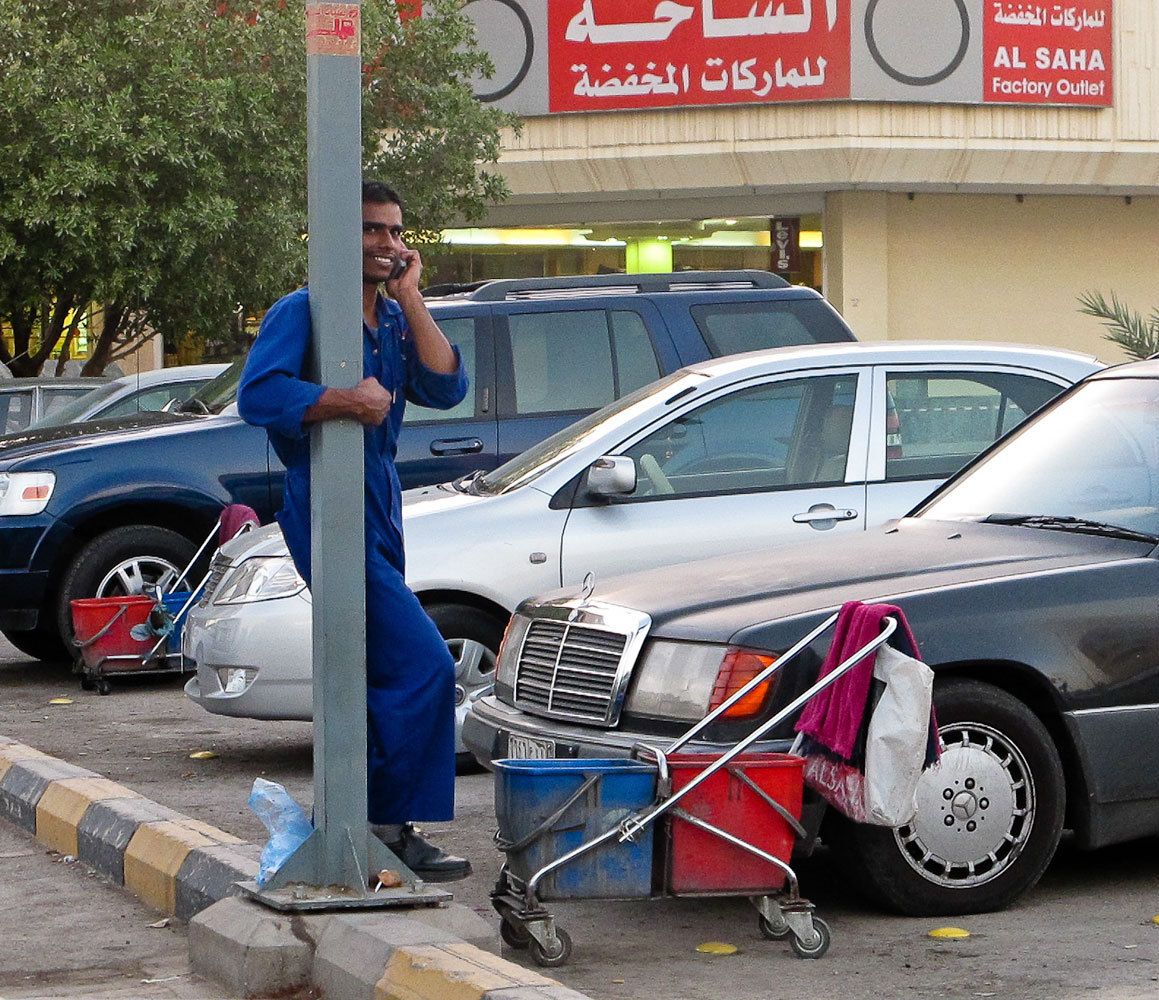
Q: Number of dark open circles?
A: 2